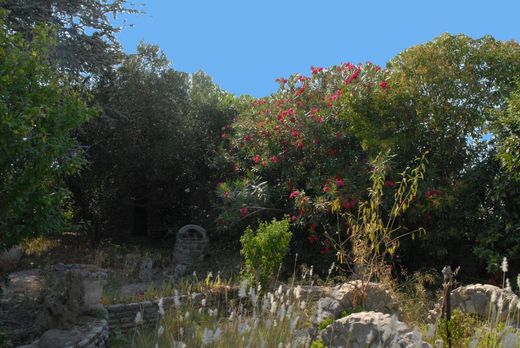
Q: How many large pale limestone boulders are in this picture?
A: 3